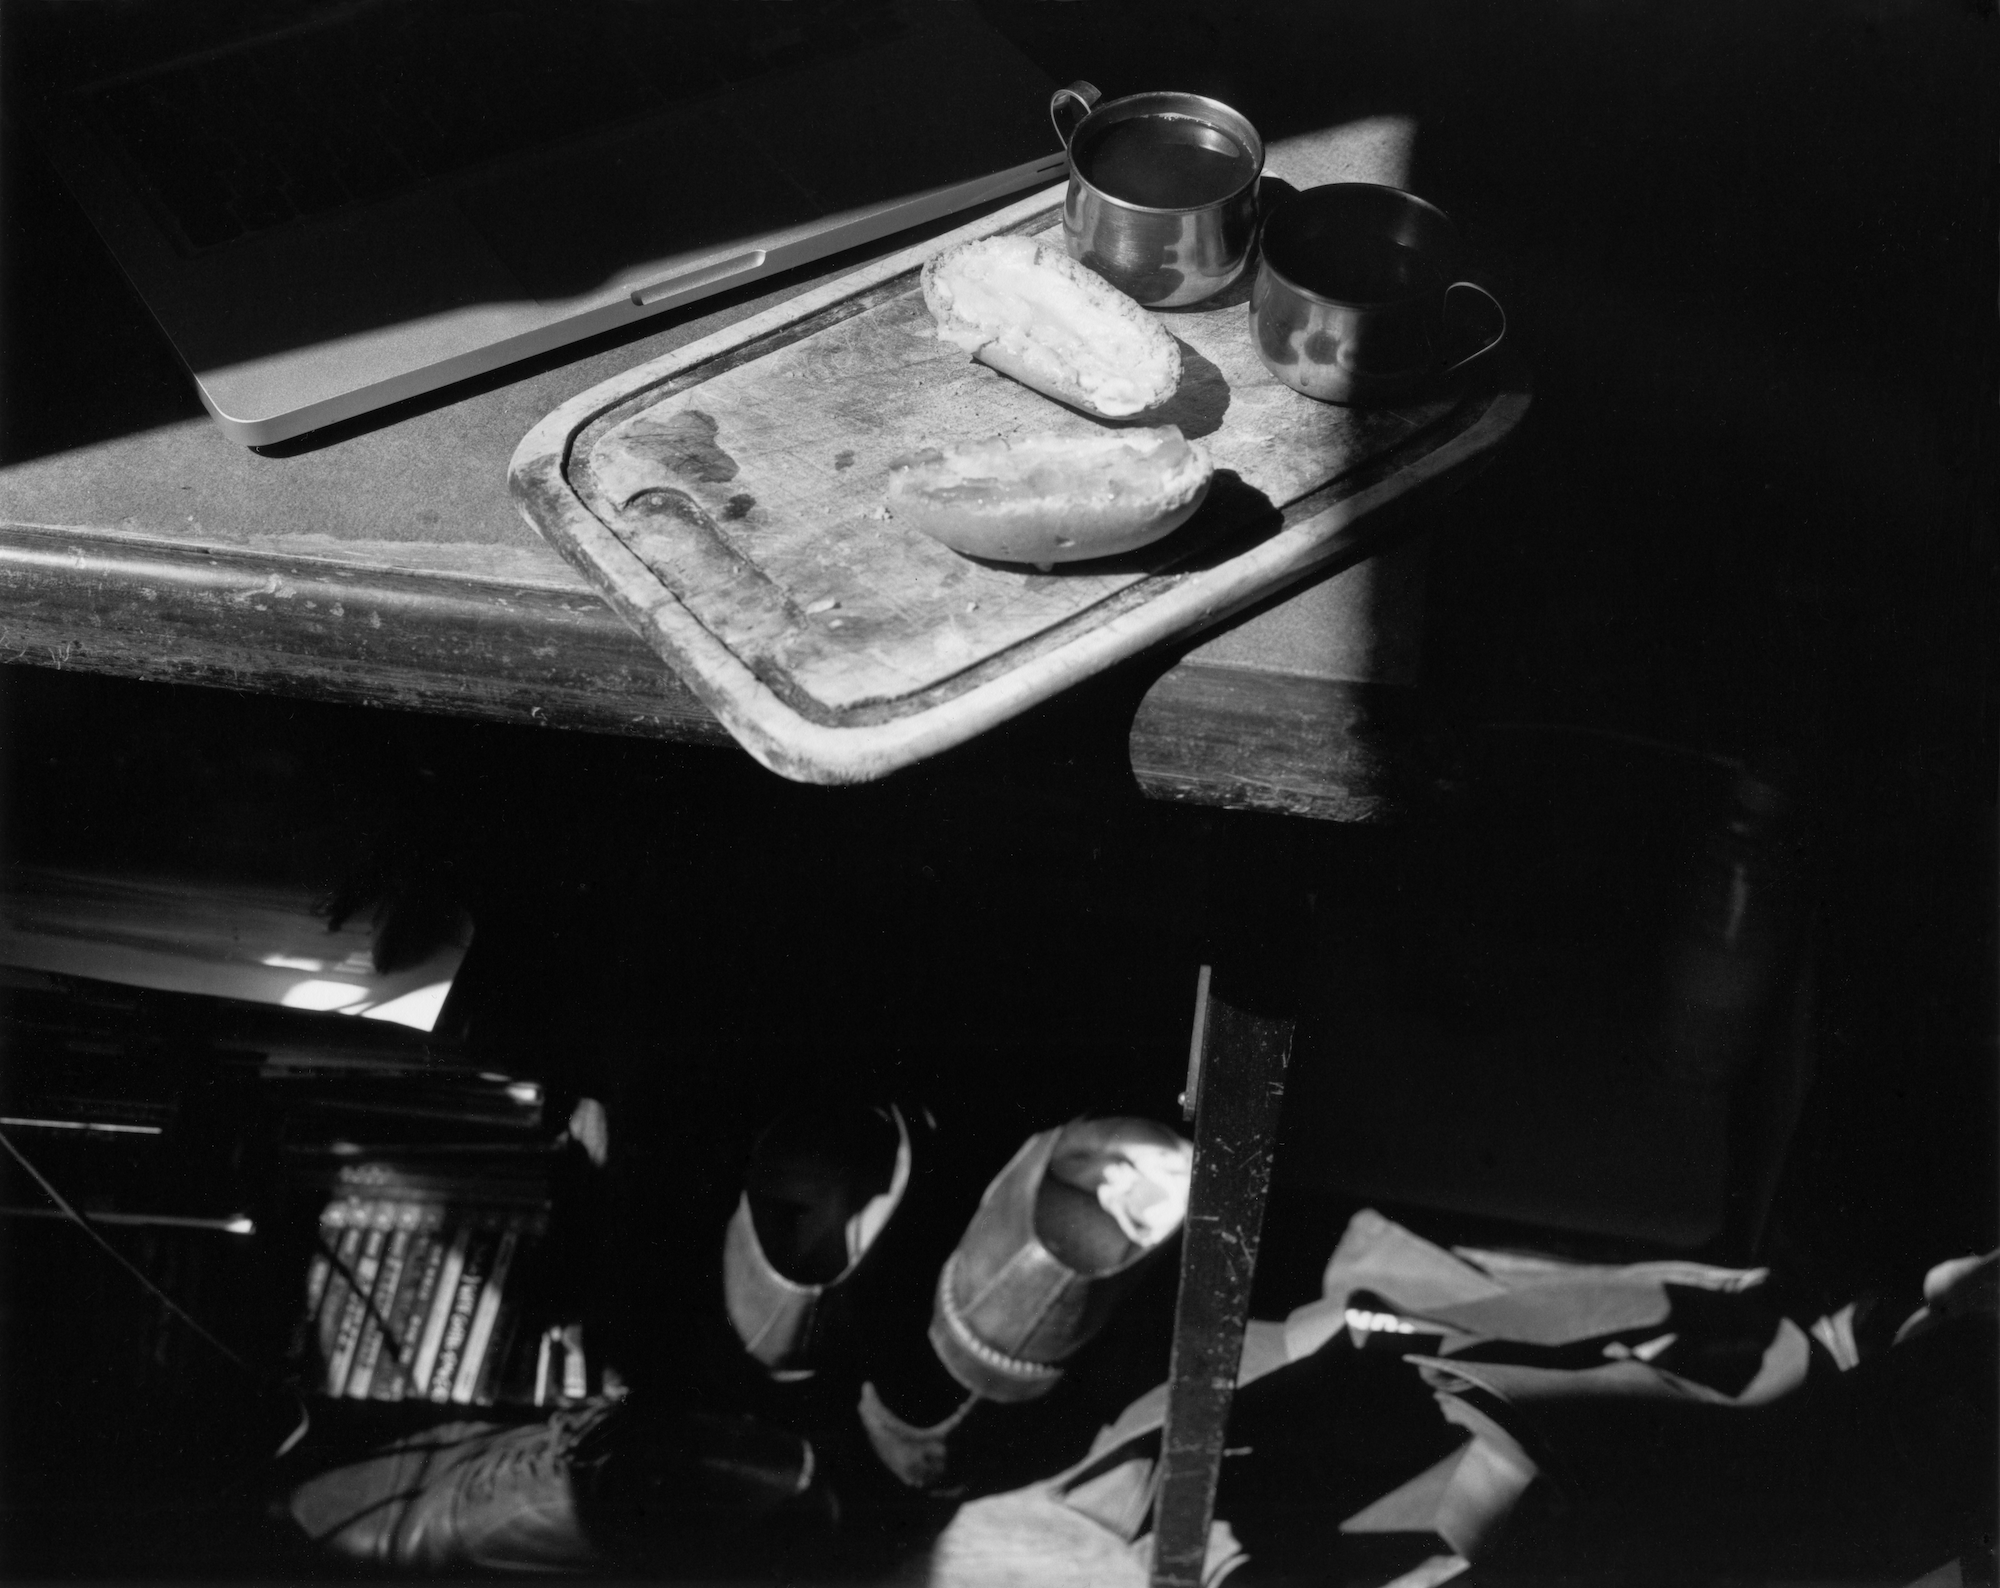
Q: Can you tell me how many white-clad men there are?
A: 0